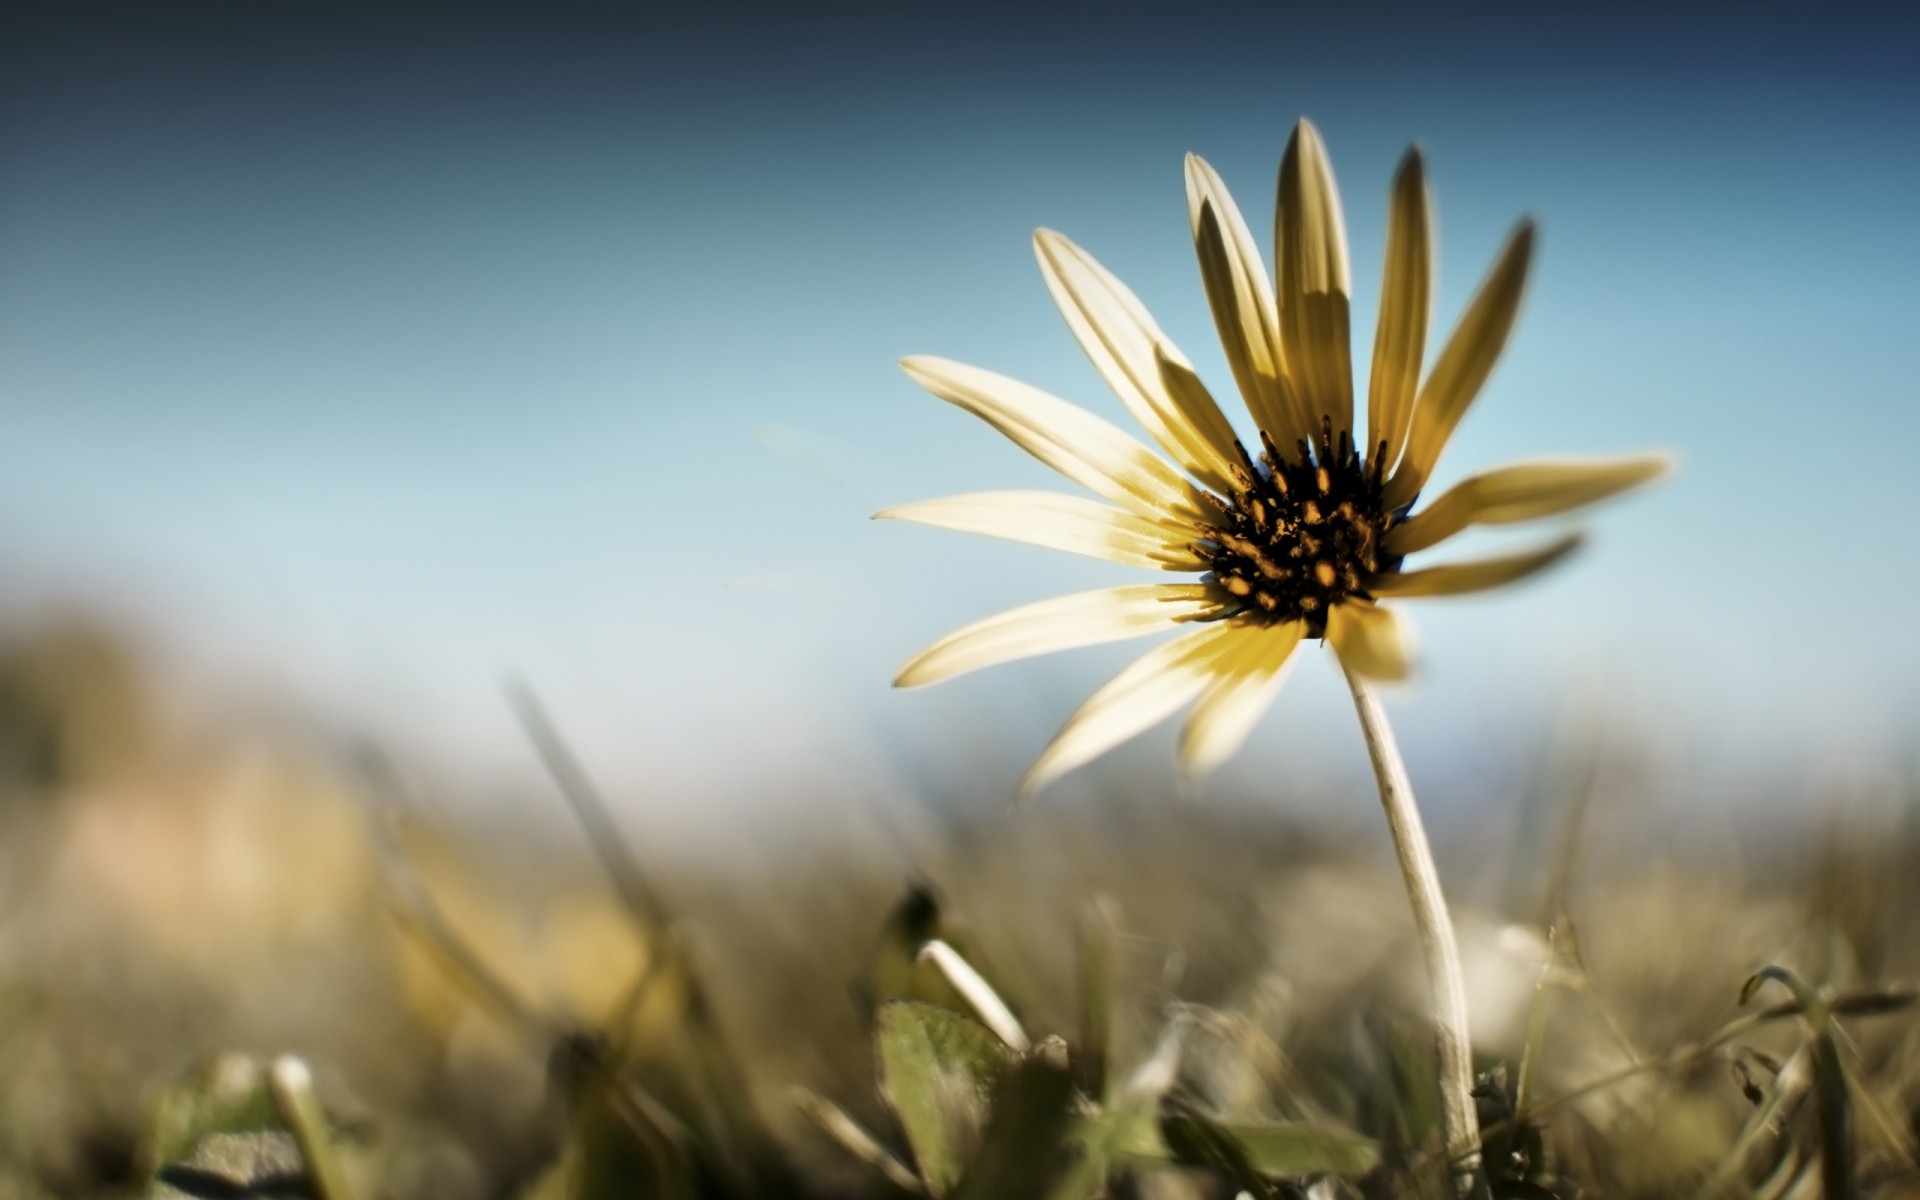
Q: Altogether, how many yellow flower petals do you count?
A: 13